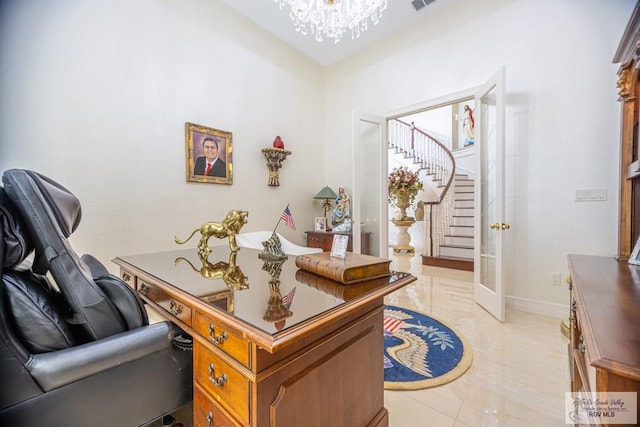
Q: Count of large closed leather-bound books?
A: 1